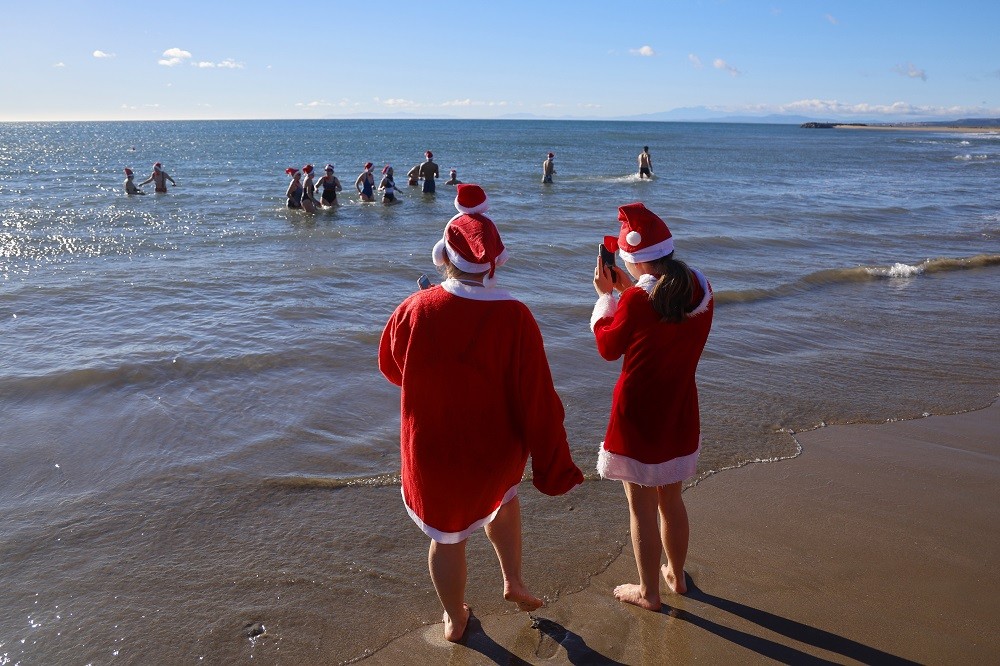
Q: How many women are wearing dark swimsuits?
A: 5